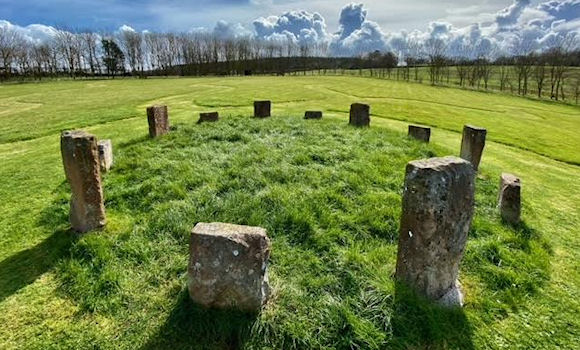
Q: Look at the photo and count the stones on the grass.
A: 12